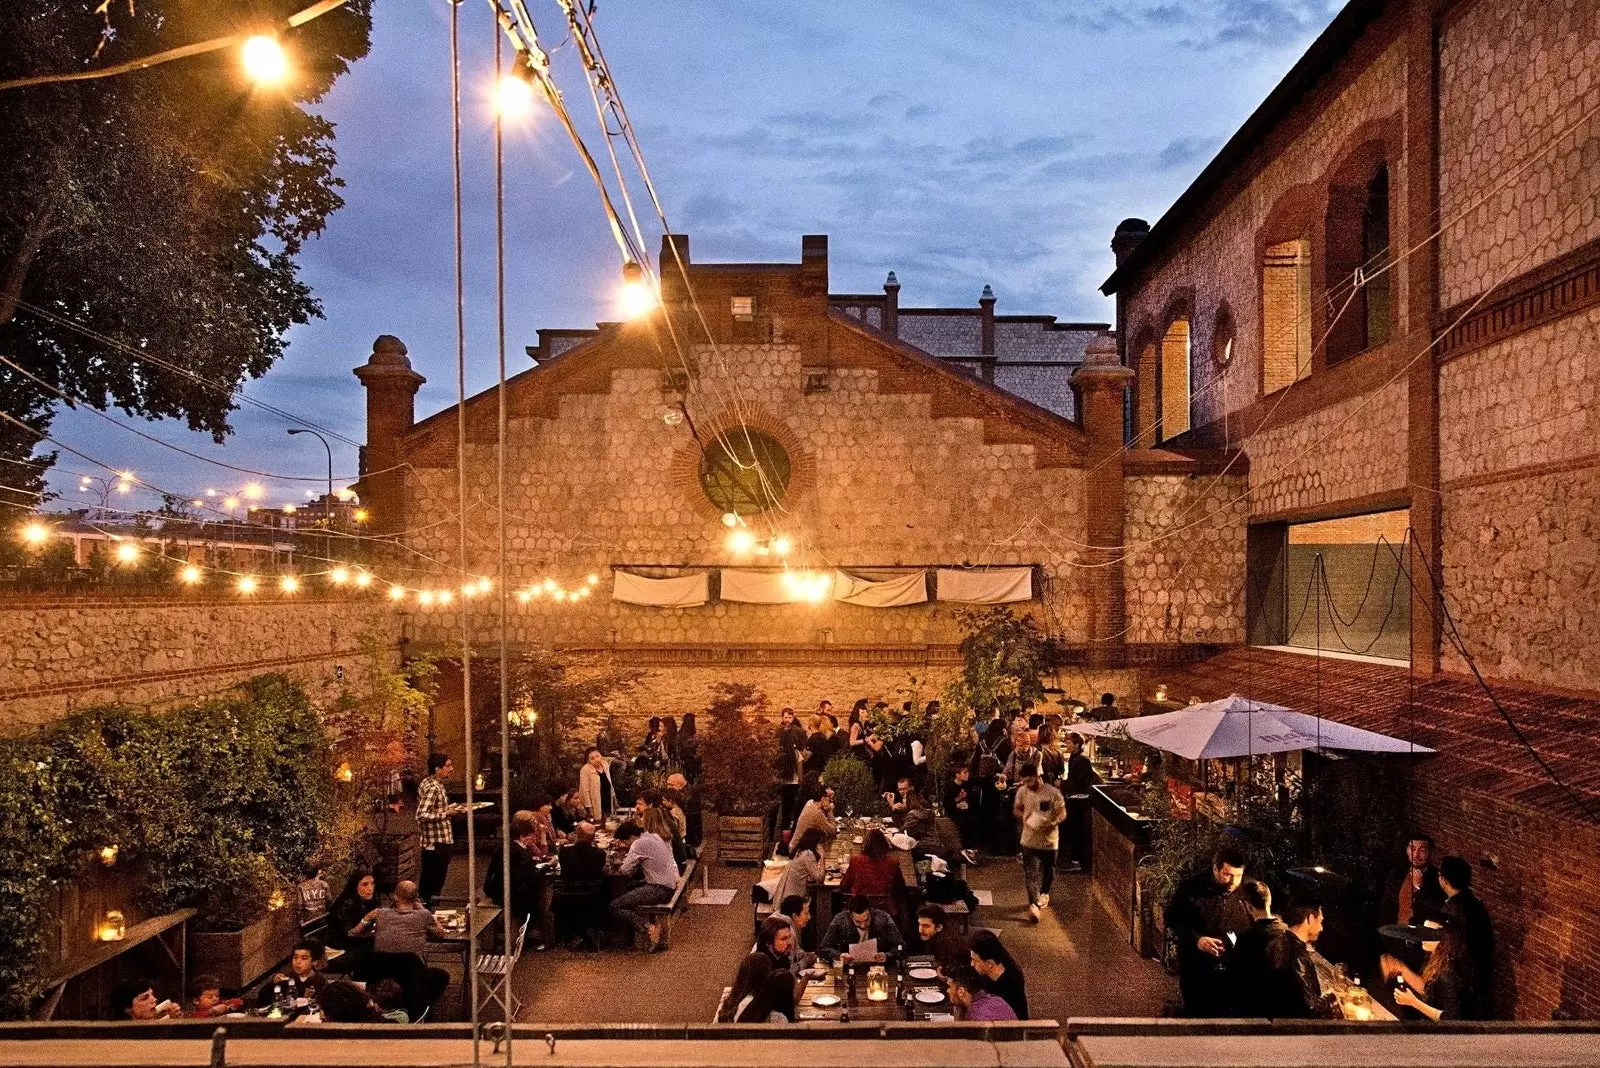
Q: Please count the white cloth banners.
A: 4